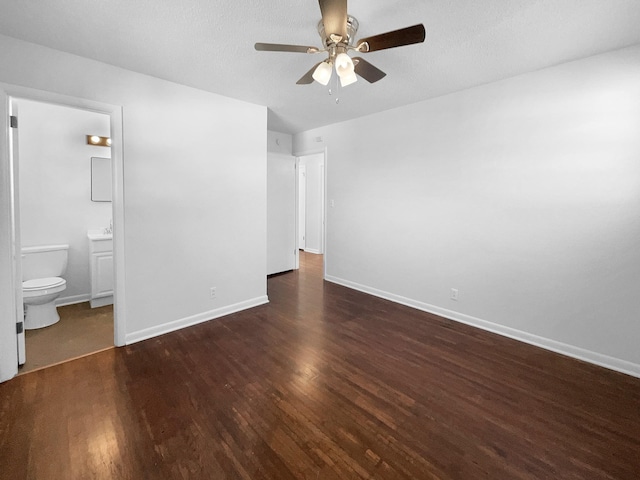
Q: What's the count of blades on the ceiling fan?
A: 5